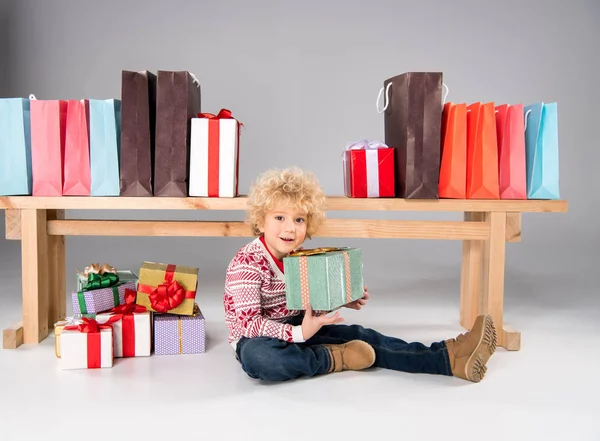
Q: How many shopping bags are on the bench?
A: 11